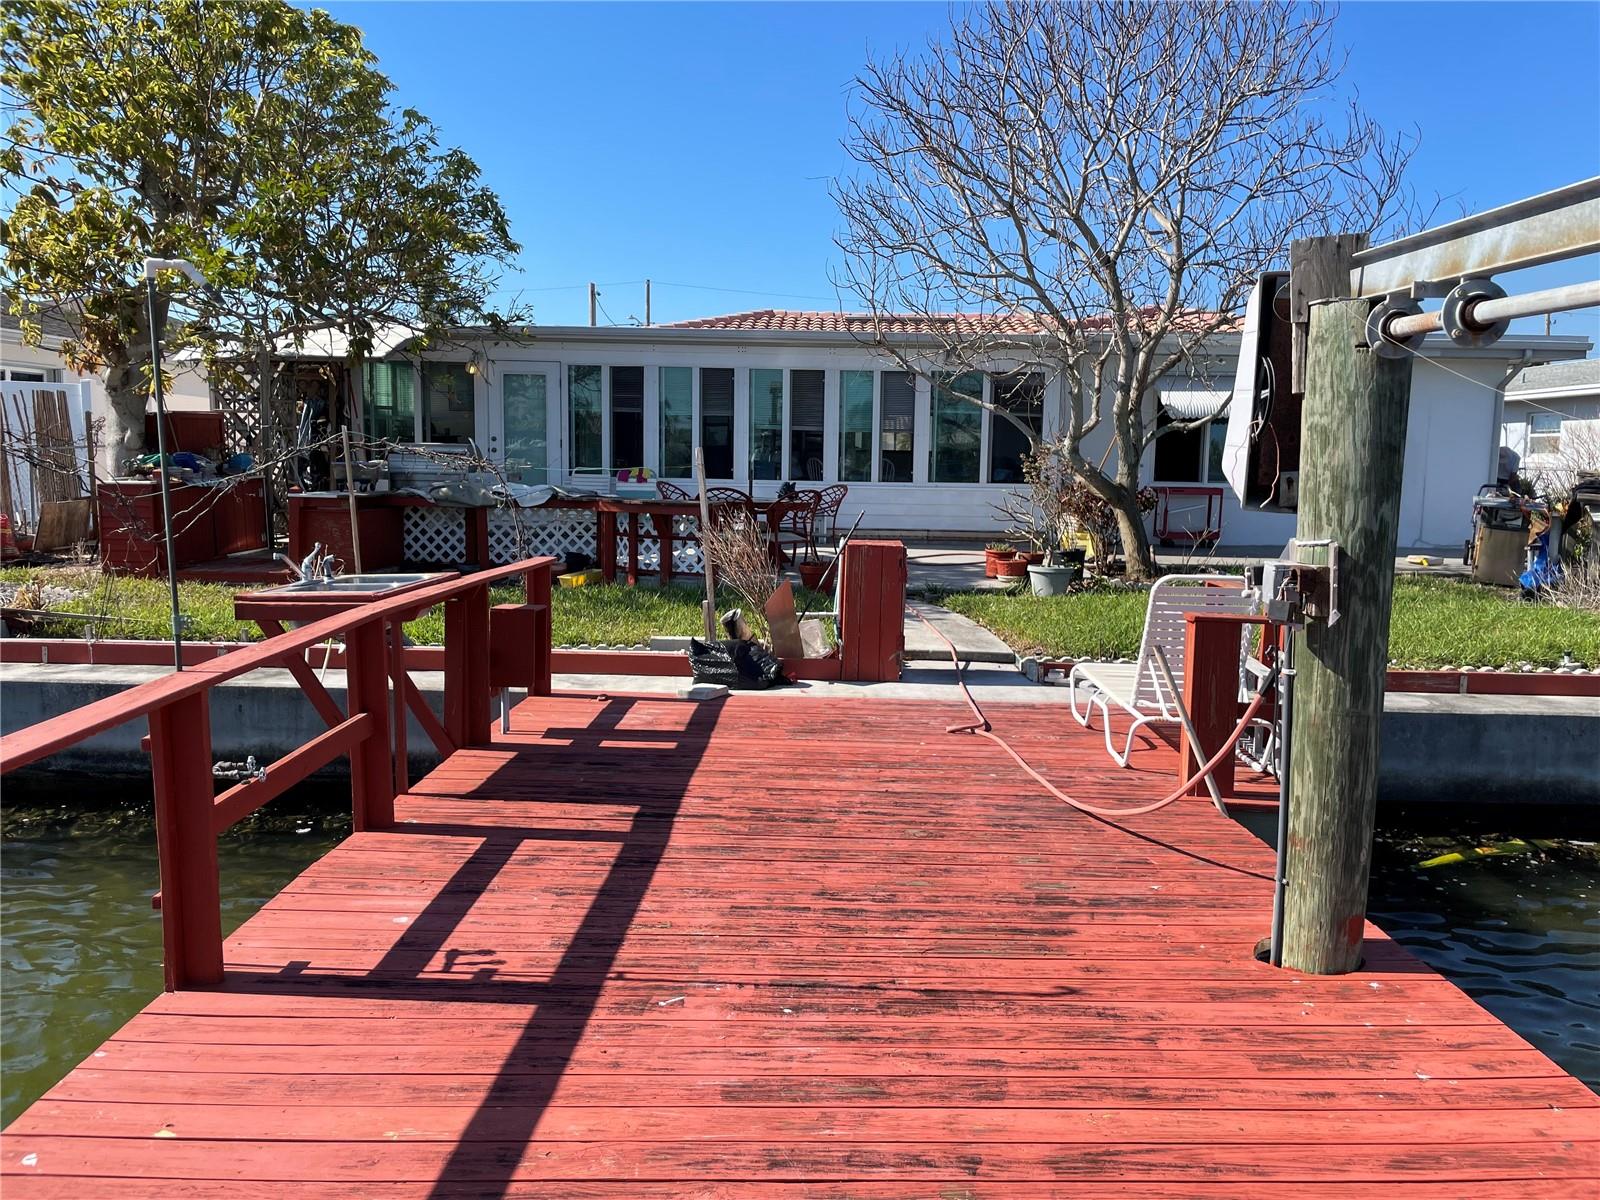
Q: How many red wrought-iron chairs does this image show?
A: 4